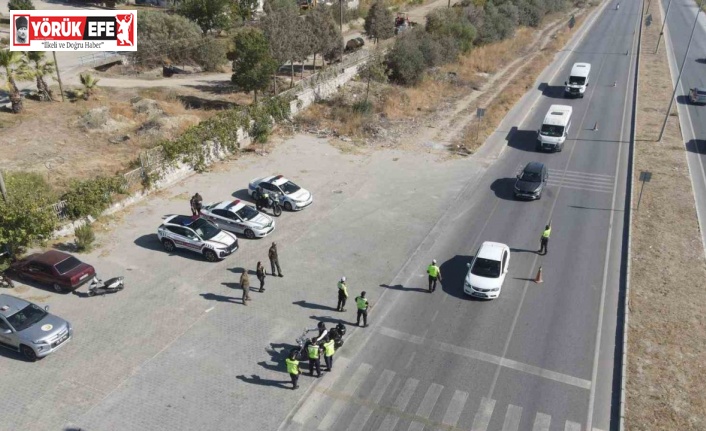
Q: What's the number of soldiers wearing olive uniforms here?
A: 3